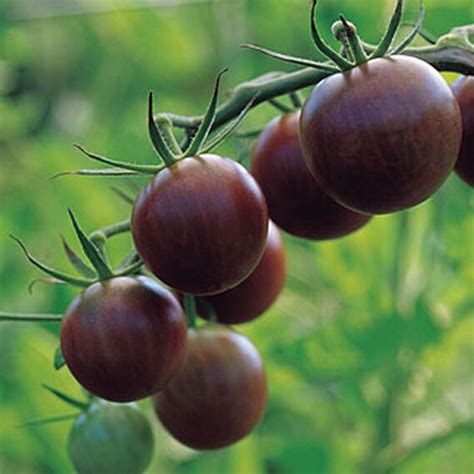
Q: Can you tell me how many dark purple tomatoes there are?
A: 7